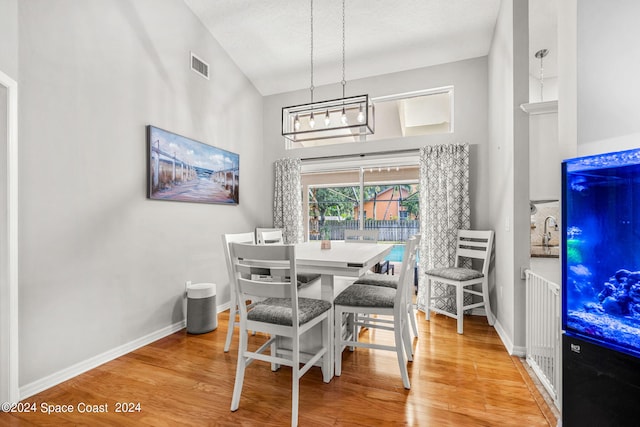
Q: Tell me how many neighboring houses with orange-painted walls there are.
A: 1